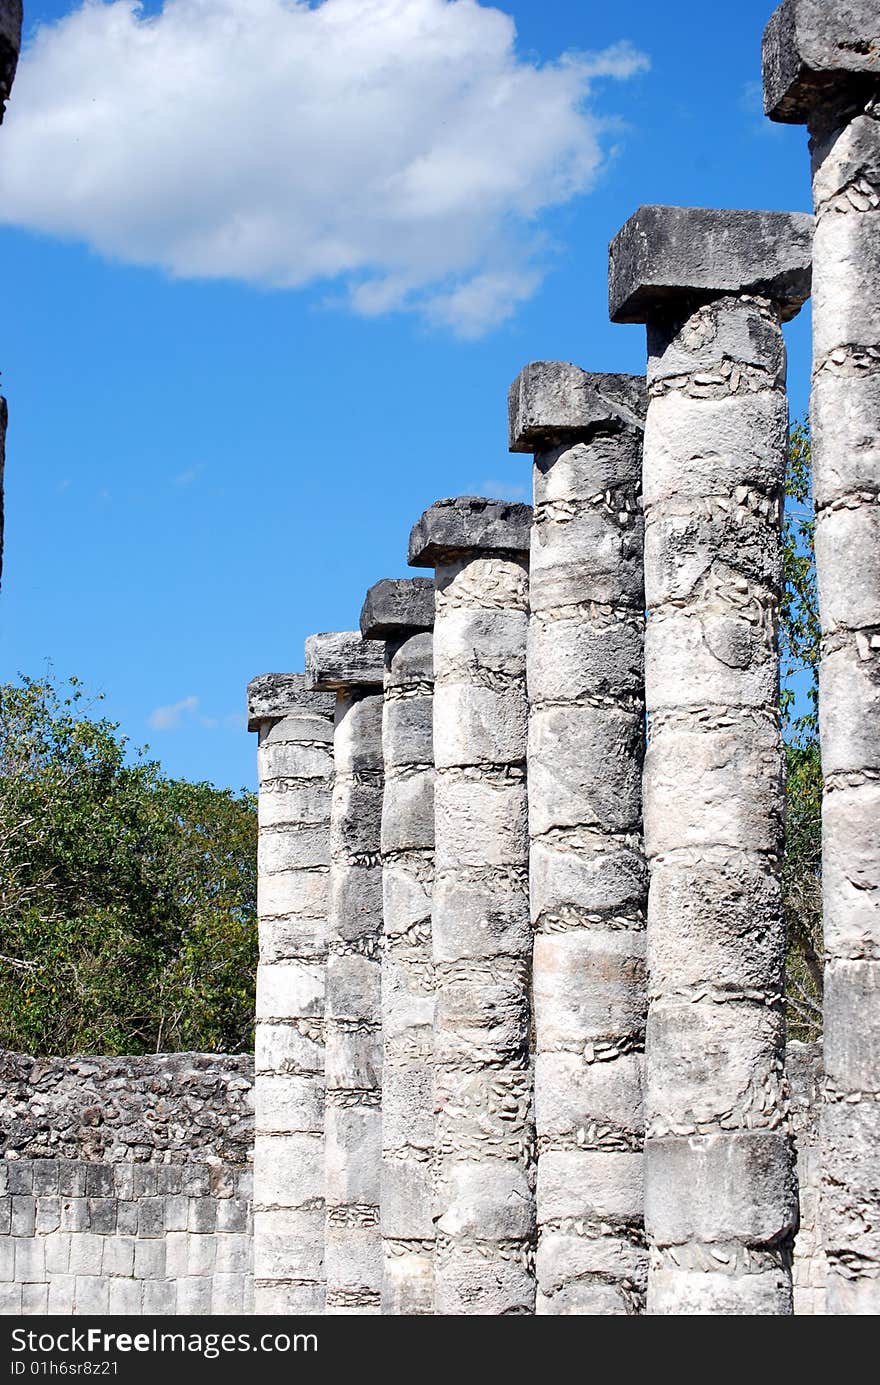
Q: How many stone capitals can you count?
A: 7